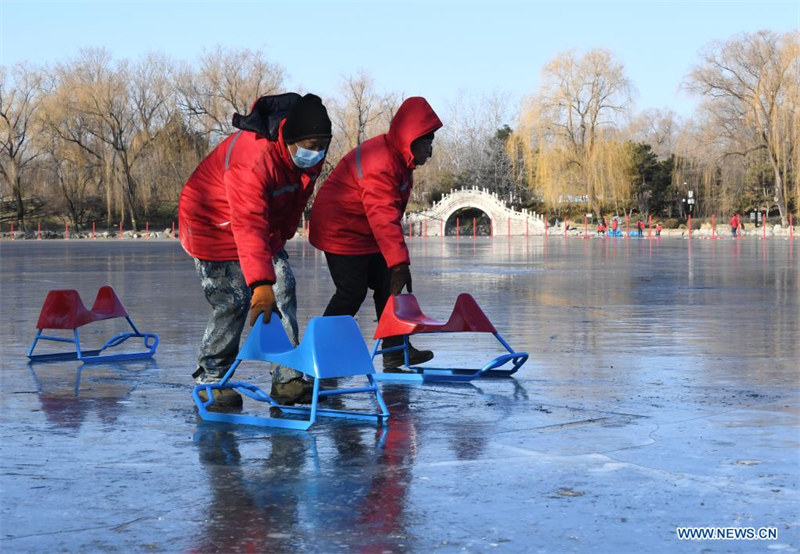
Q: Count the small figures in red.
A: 5